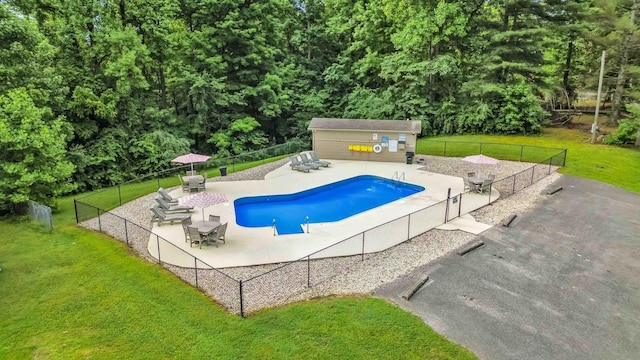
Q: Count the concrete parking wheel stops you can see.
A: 4